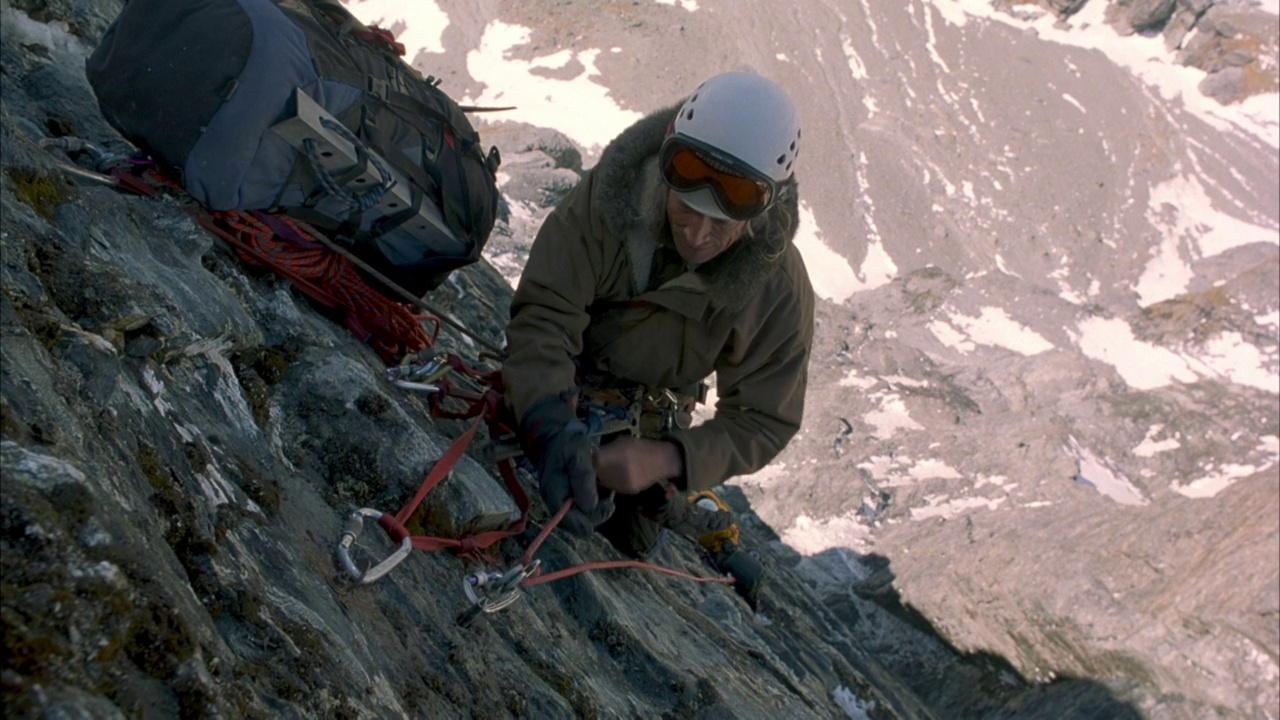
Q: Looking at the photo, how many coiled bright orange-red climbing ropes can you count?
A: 1